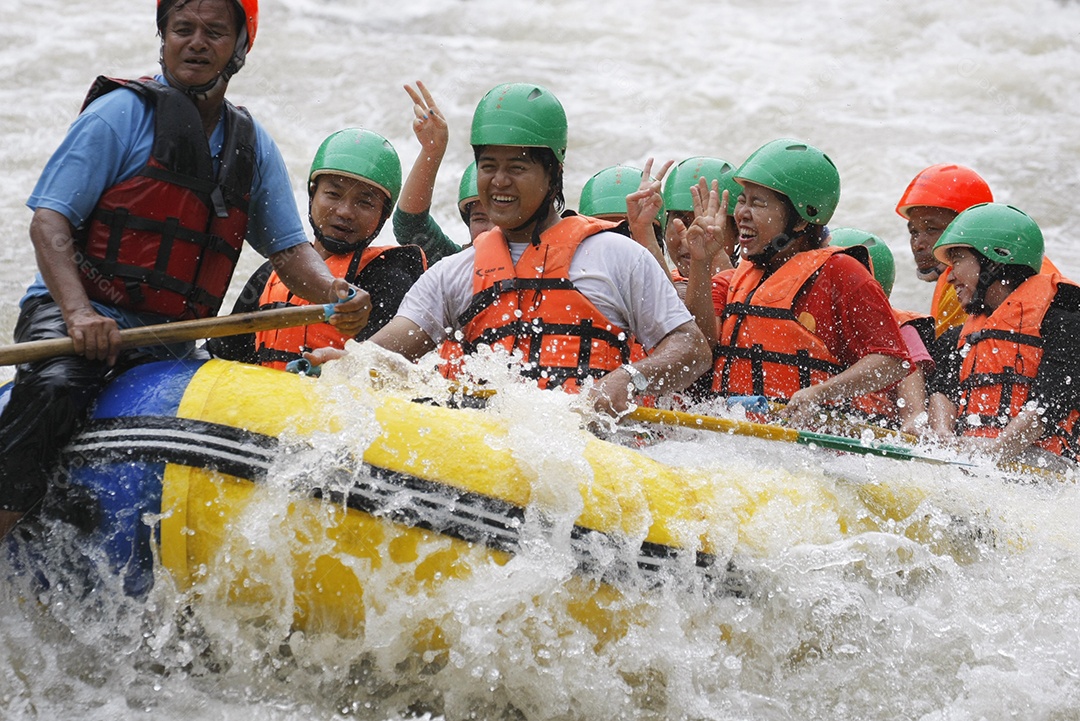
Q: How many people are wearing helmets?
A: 10